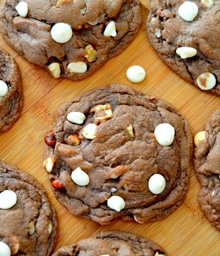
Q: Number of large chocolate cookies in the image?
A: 7